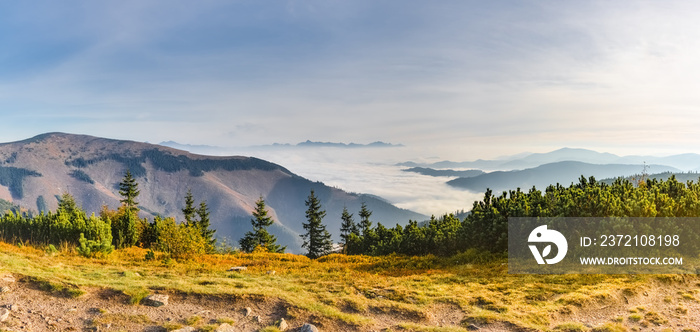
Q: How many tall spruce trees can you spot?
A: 7